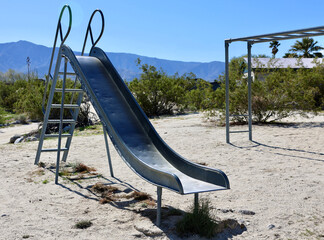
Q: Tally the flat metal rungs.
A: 6